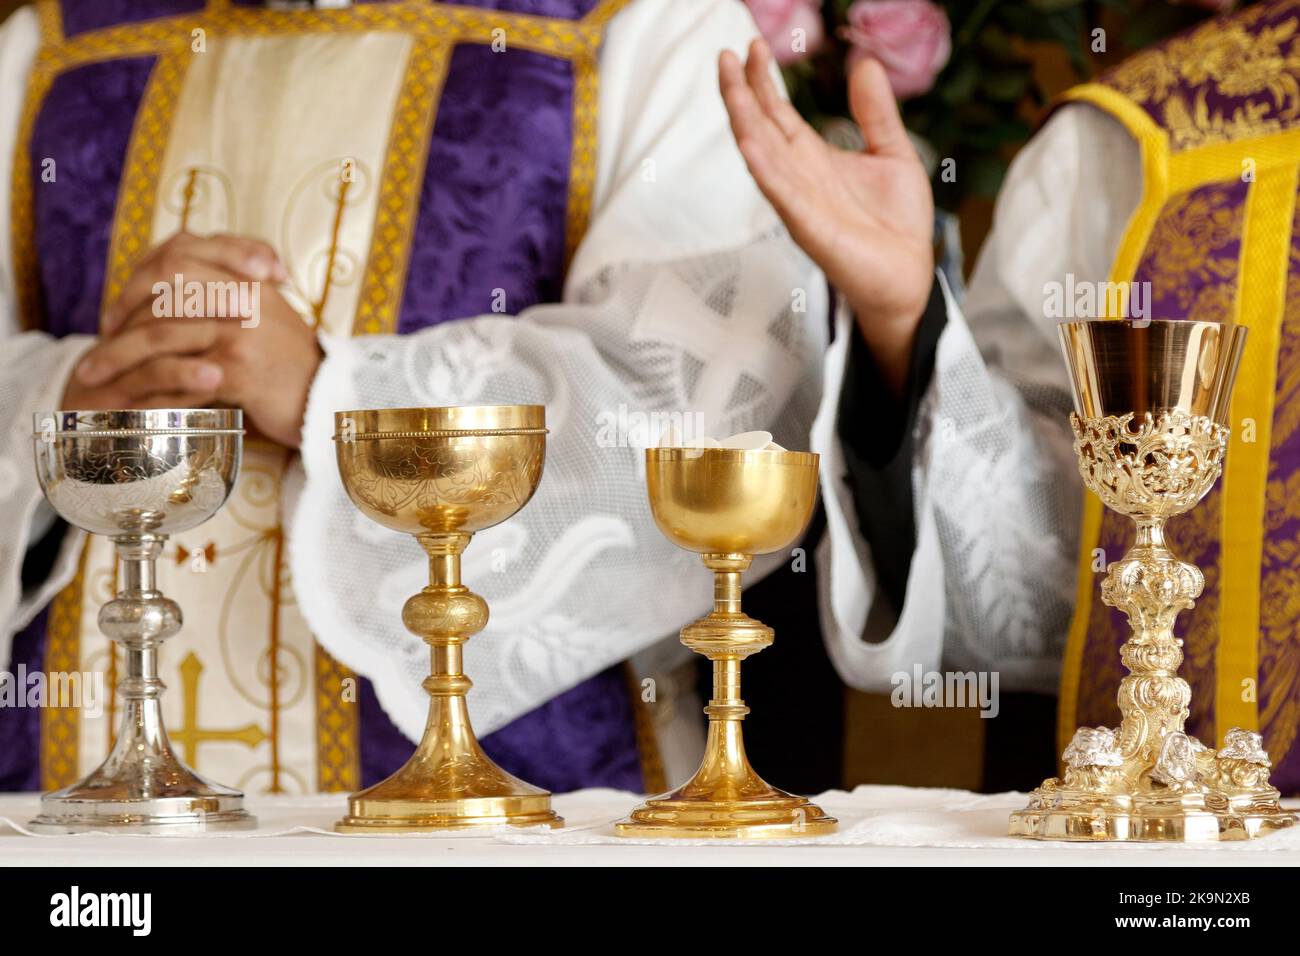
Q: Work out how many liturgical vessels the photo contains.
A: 4